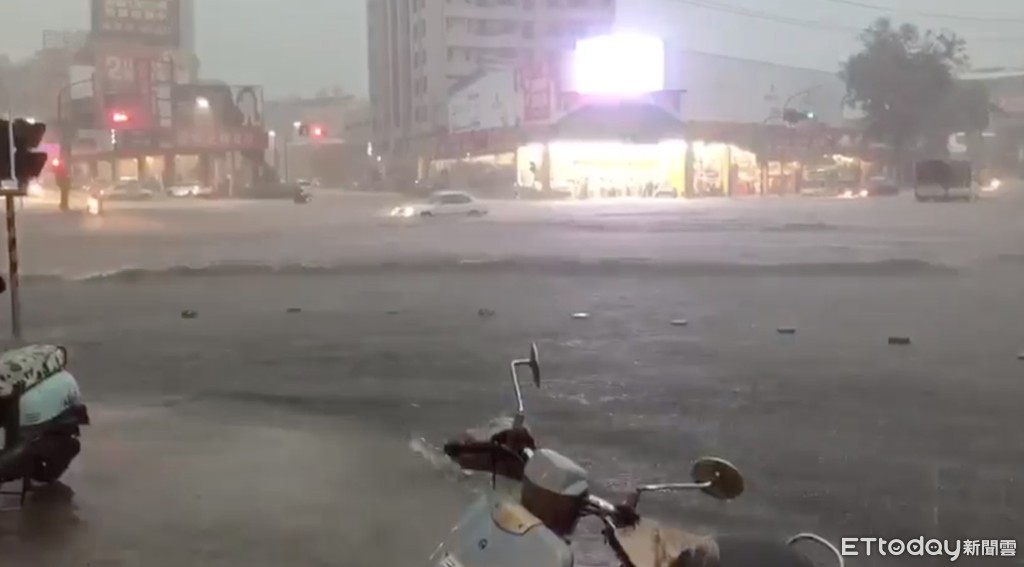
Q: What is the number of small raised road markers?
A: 9